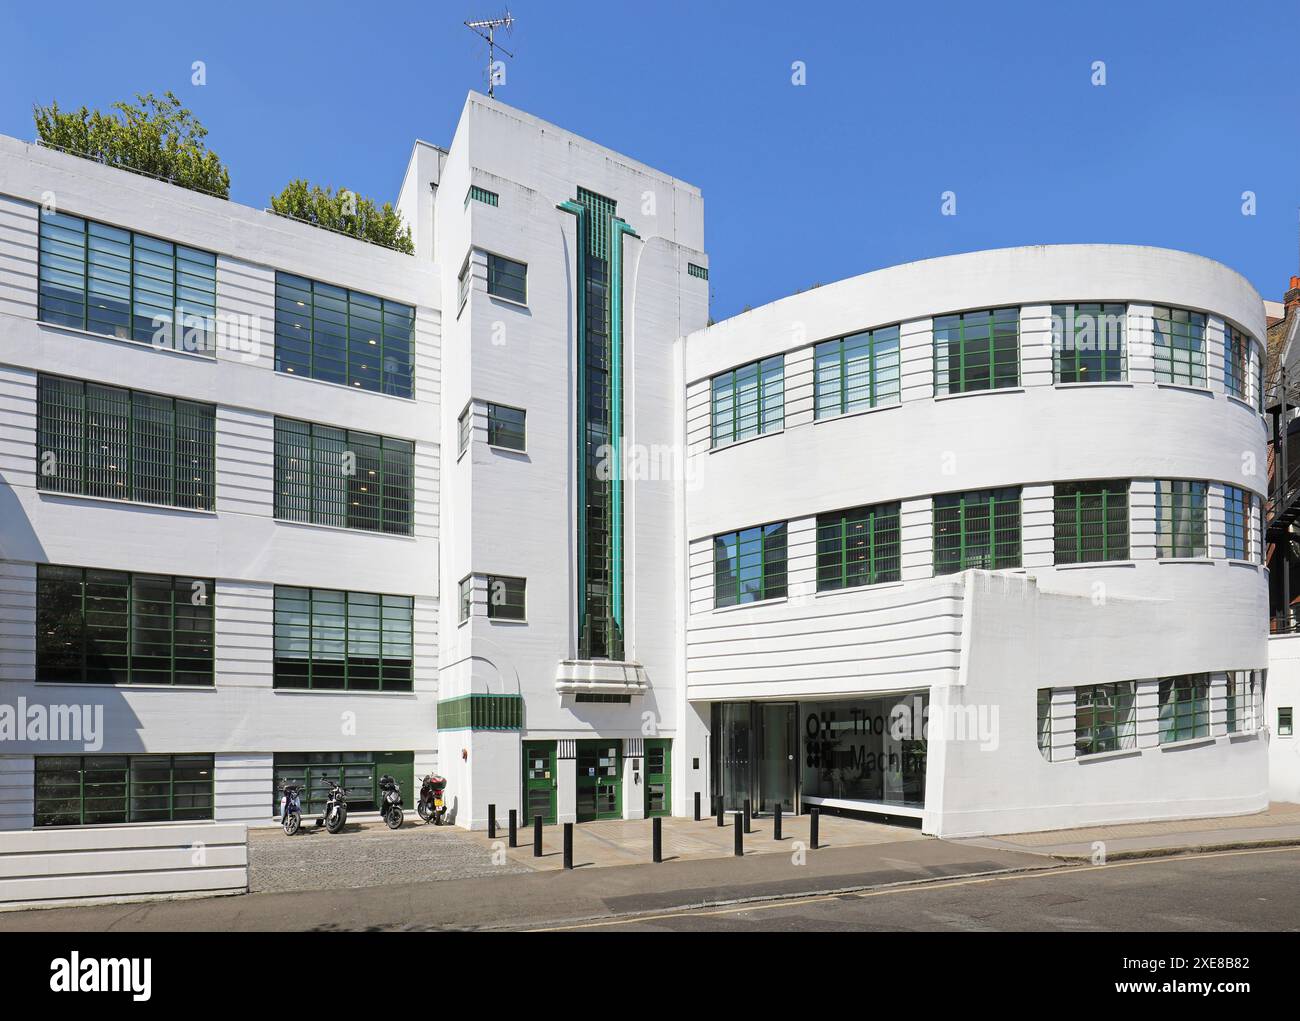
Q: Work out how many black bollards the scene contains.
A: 11